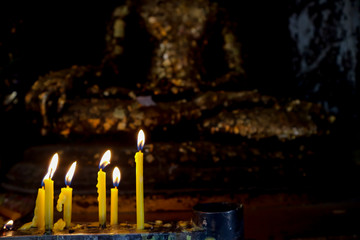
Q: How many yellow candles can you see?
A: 6